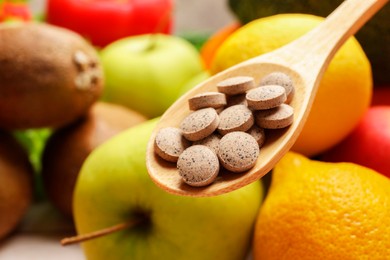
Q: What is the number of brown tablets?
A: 13